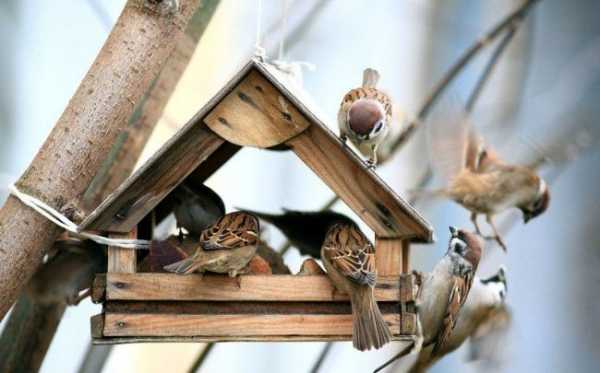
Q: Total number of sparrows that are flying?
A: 1